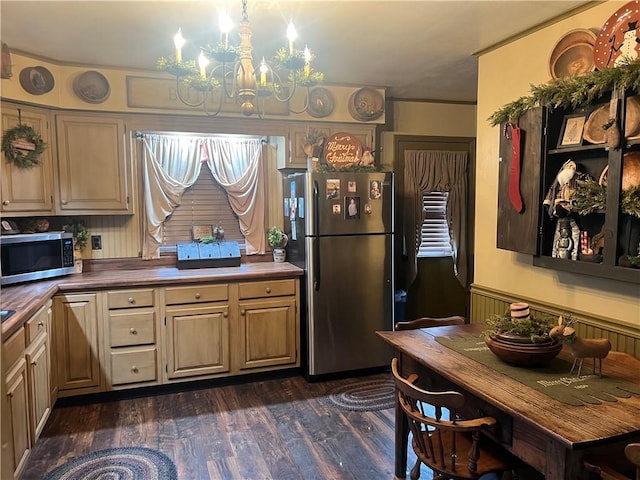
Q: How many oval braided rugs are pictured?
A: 2